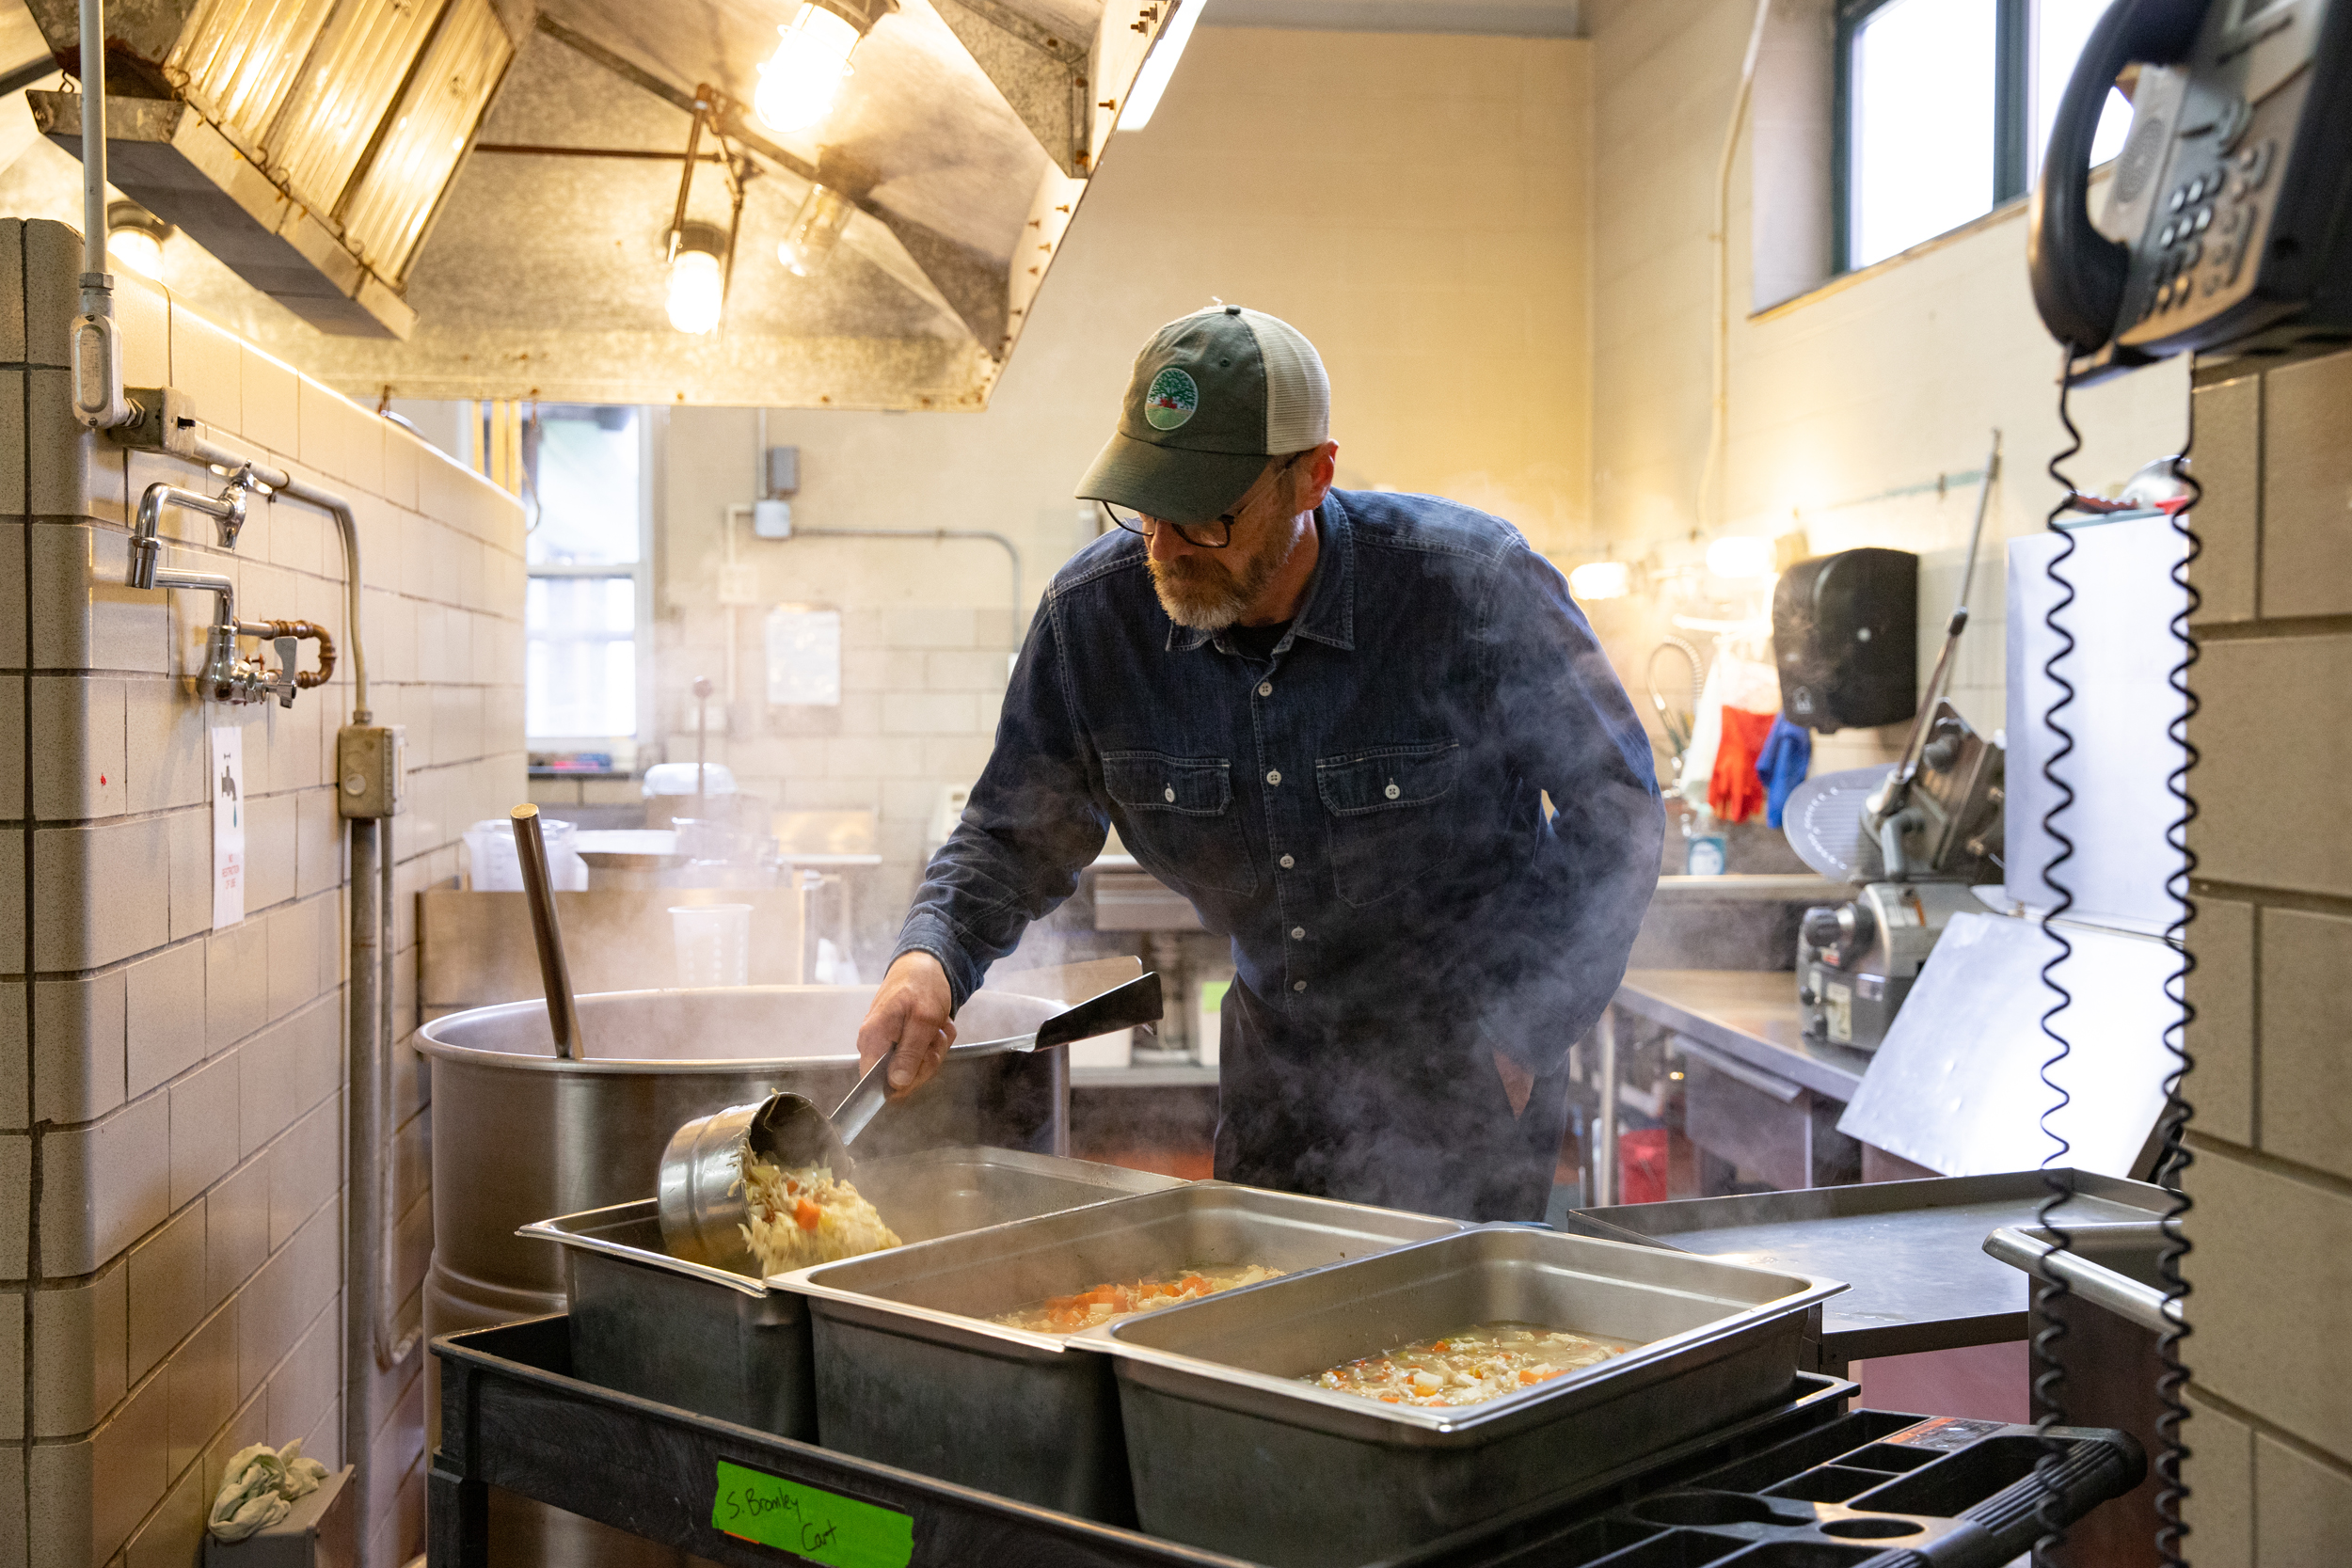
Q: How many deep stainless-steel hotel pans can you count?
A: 3